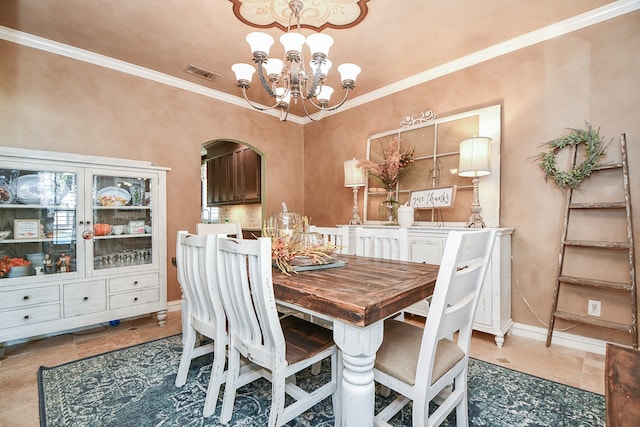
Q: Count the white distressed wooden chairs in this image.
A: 6